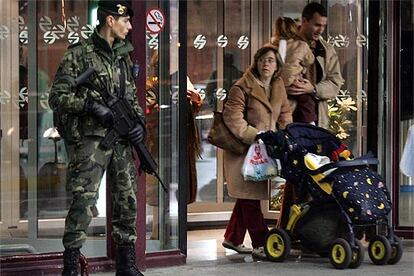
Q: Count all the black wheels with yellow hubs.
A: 5